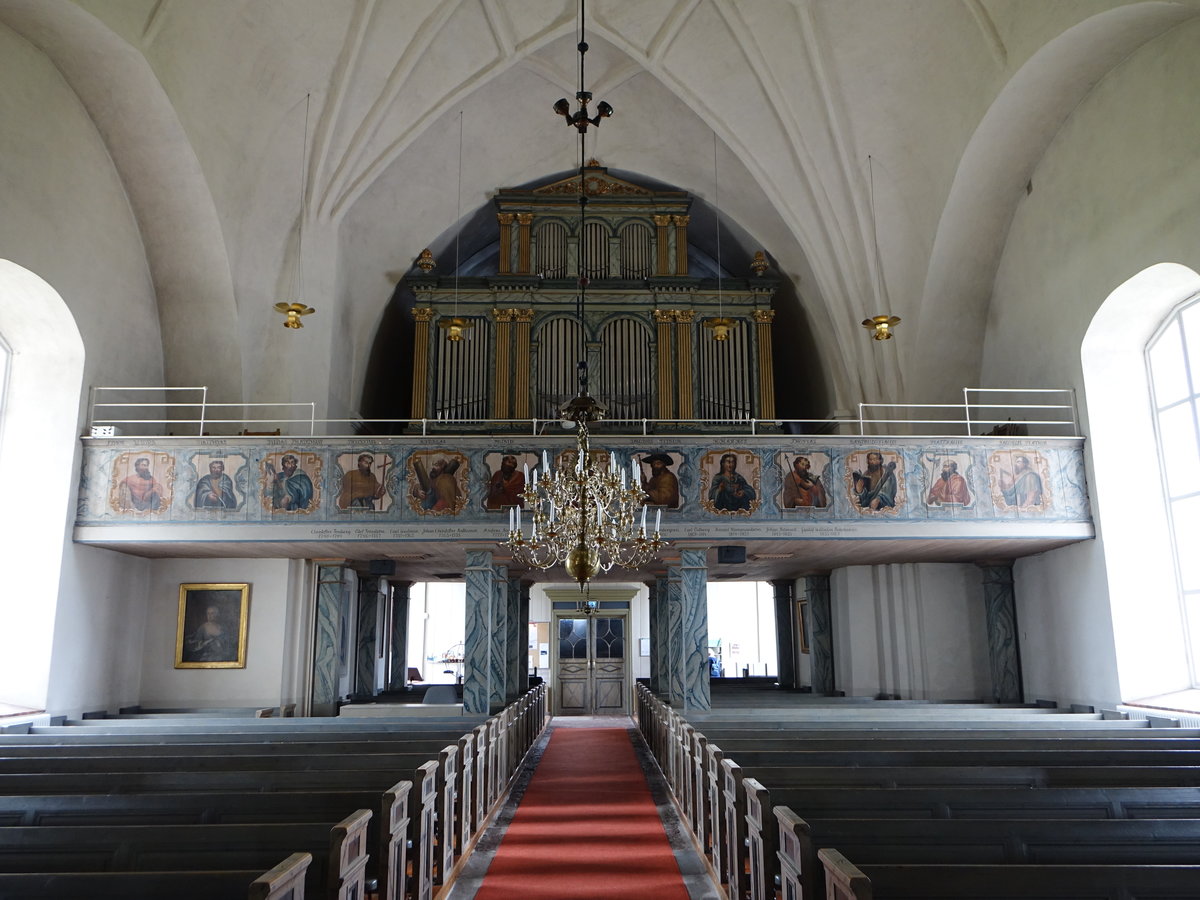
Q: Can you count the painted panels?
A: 13